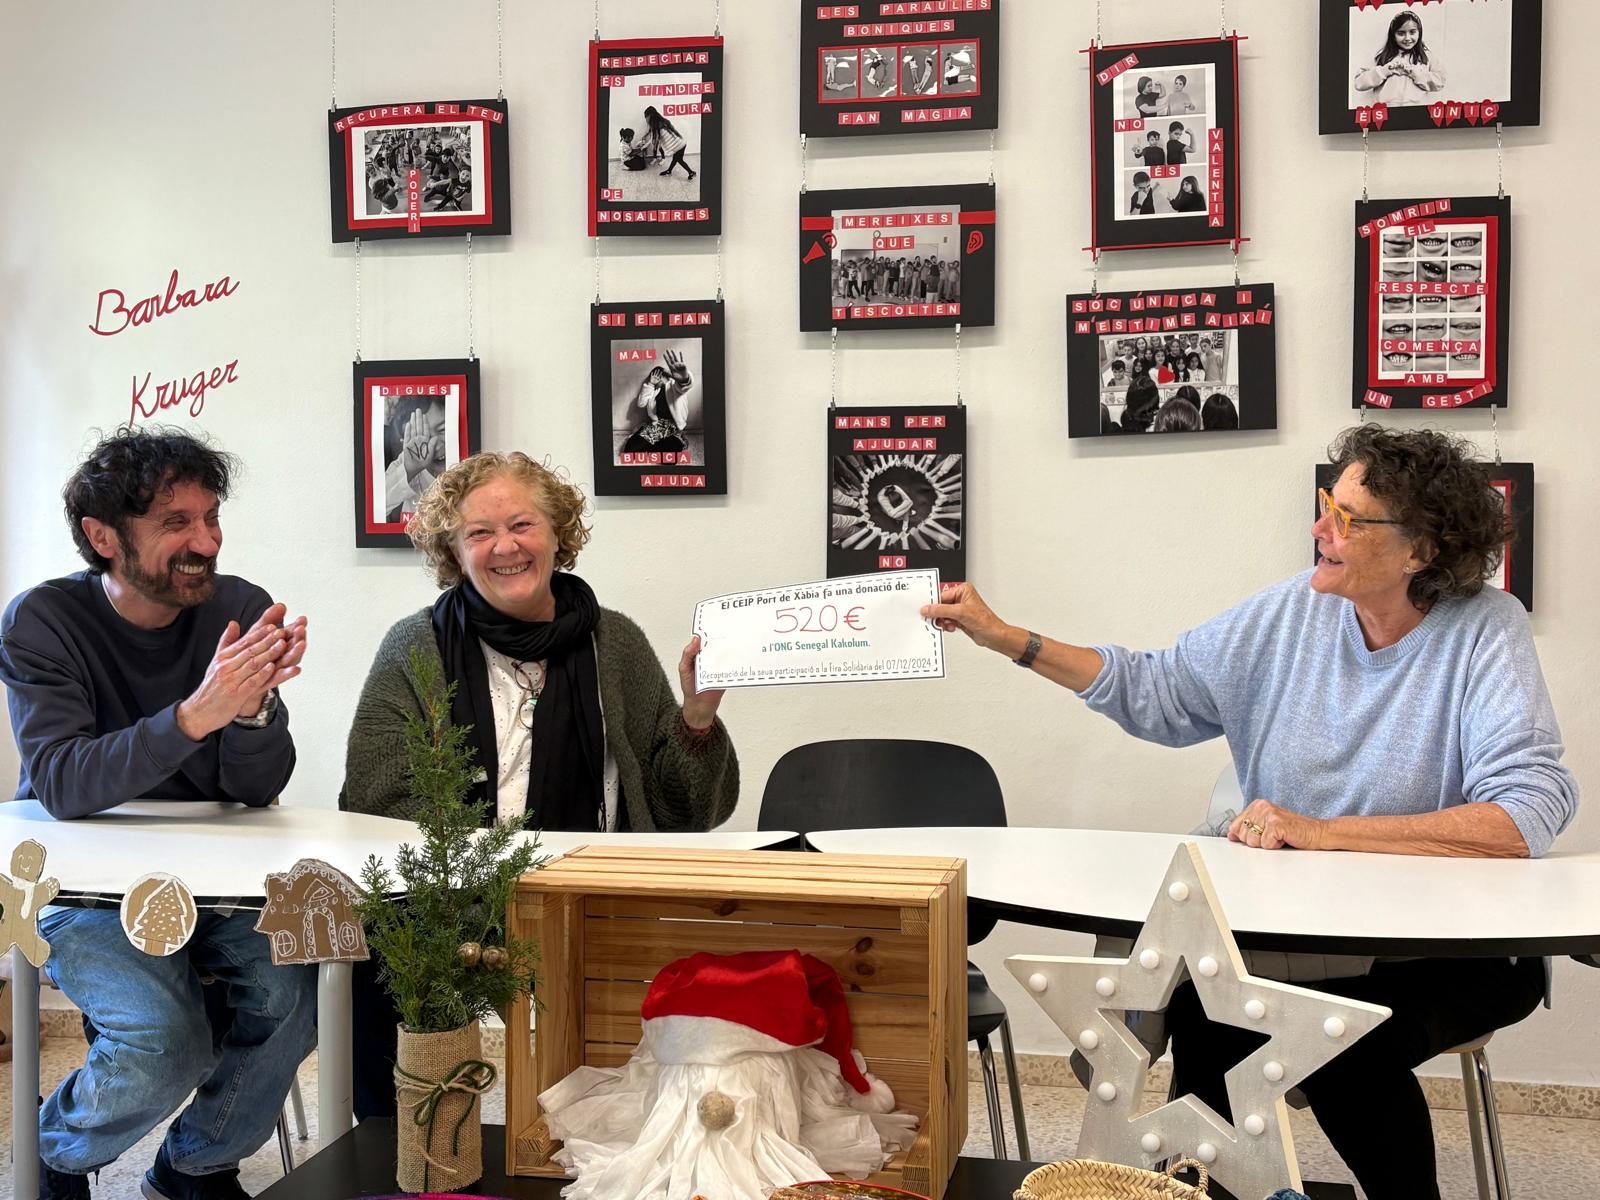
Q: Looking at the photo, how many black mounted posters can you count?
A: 12